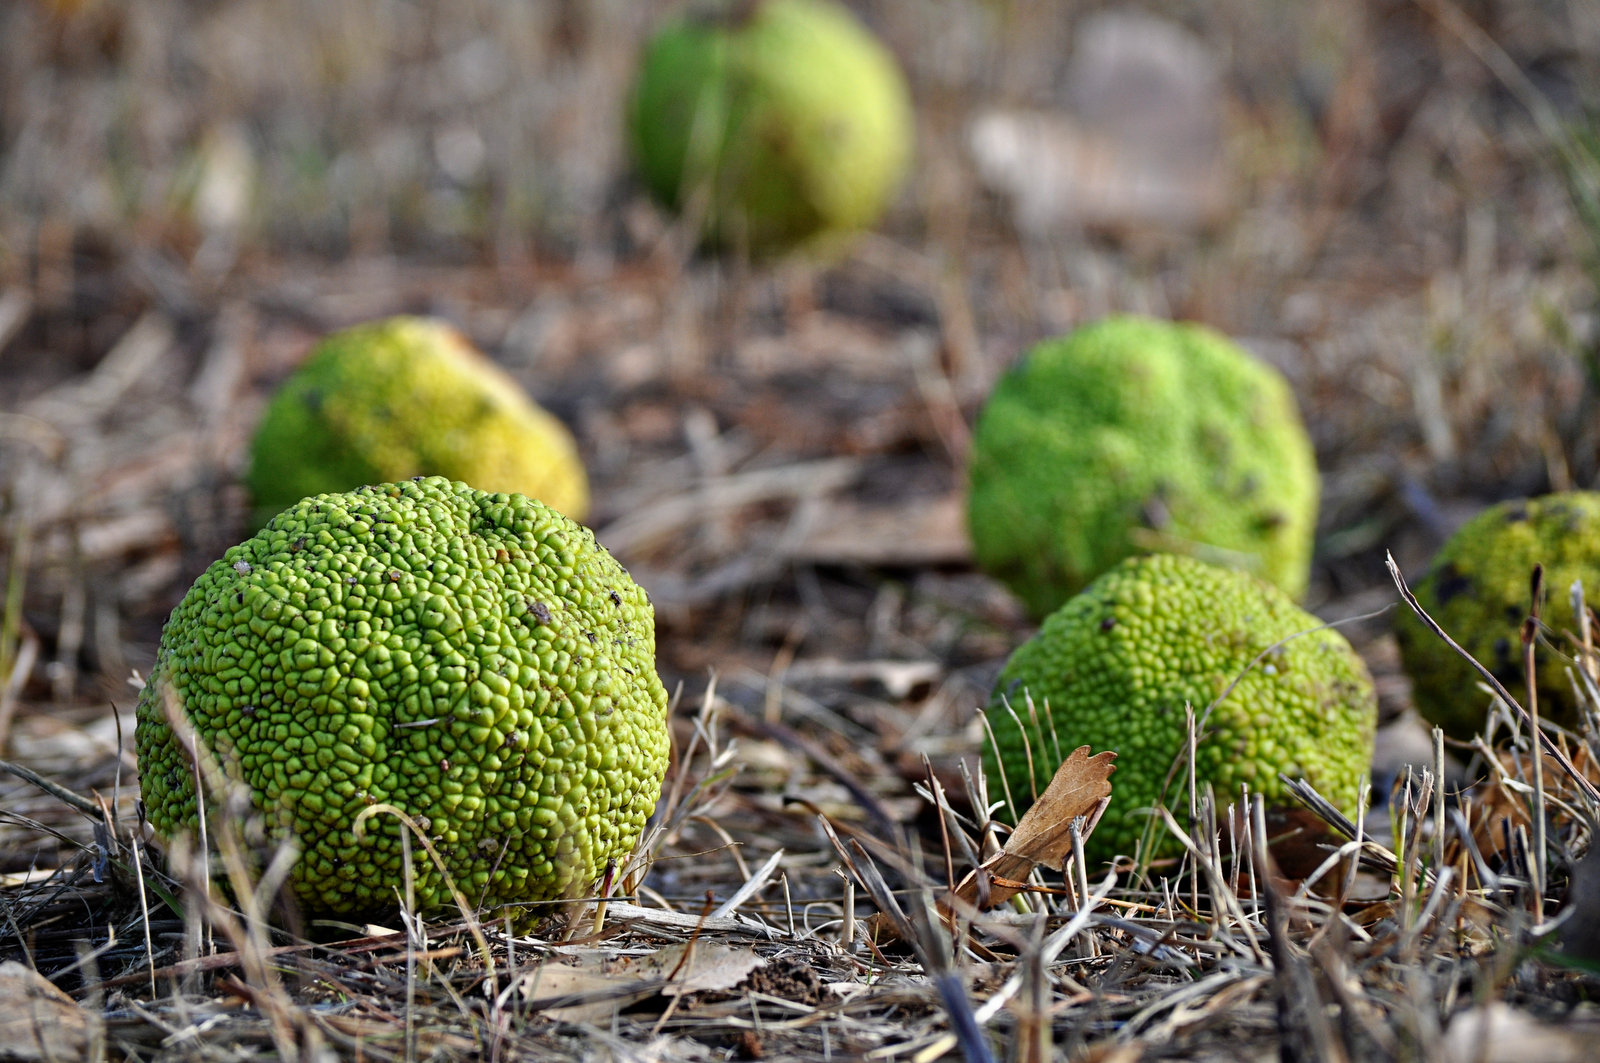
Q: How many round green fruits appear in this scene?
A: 6